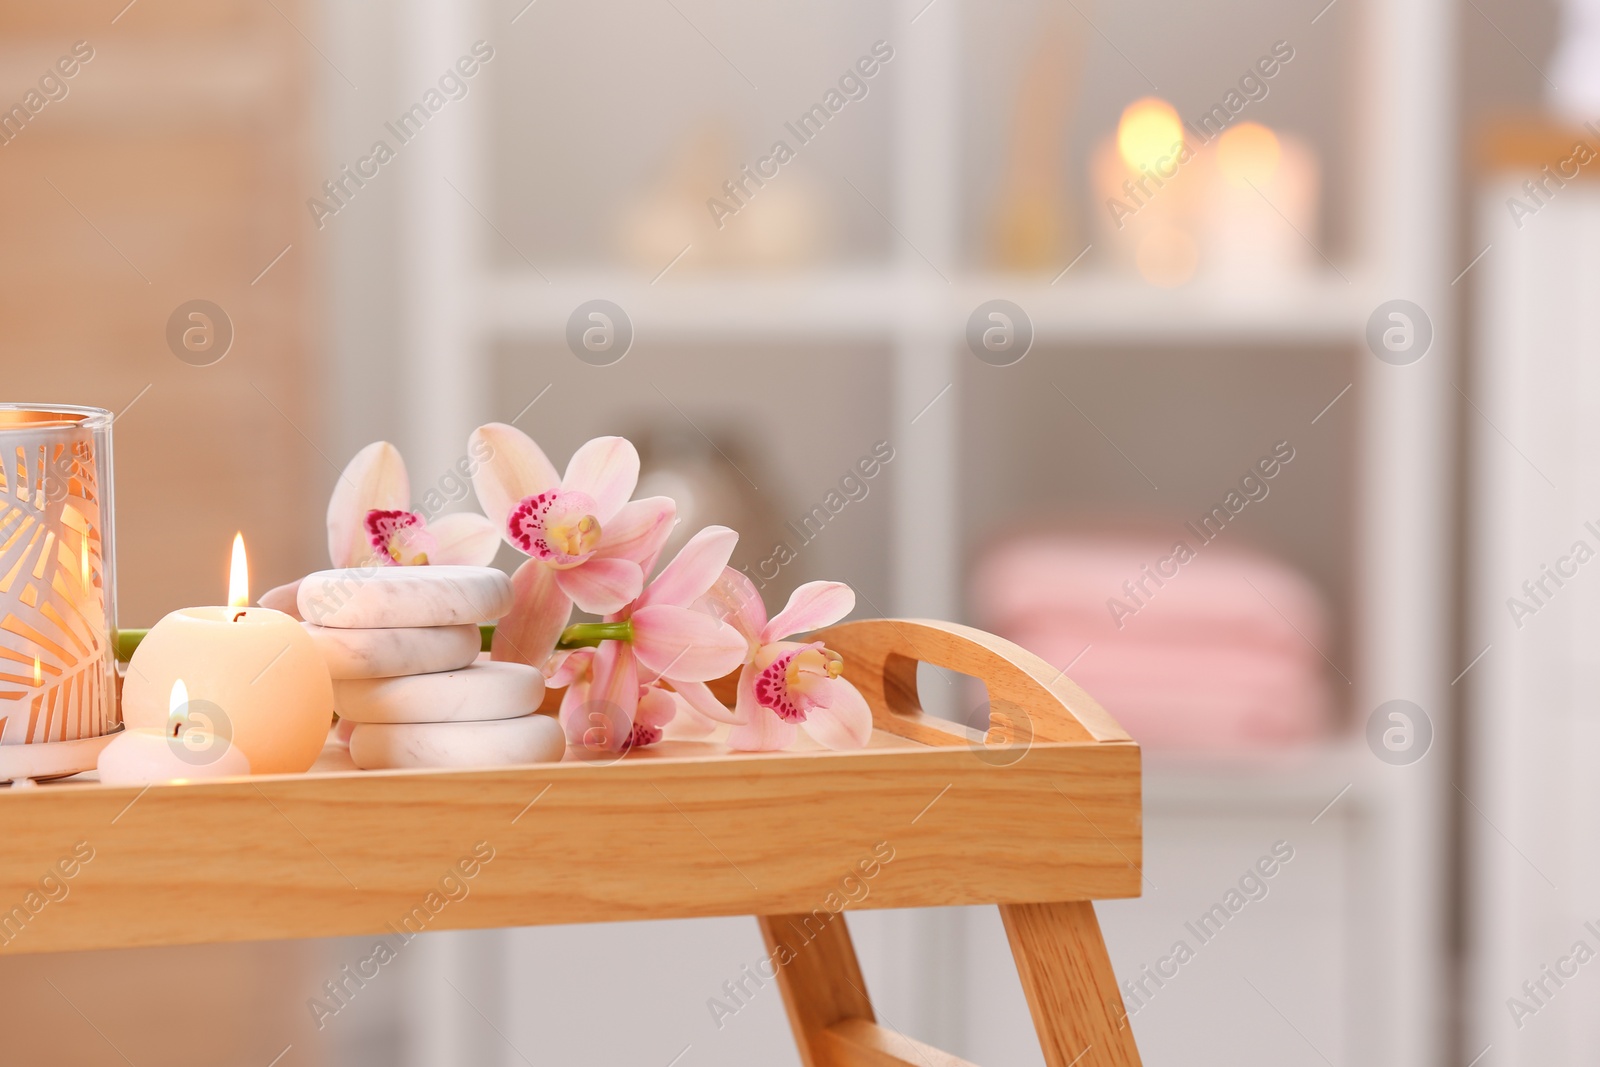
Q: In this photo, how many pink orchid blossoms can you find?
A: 5